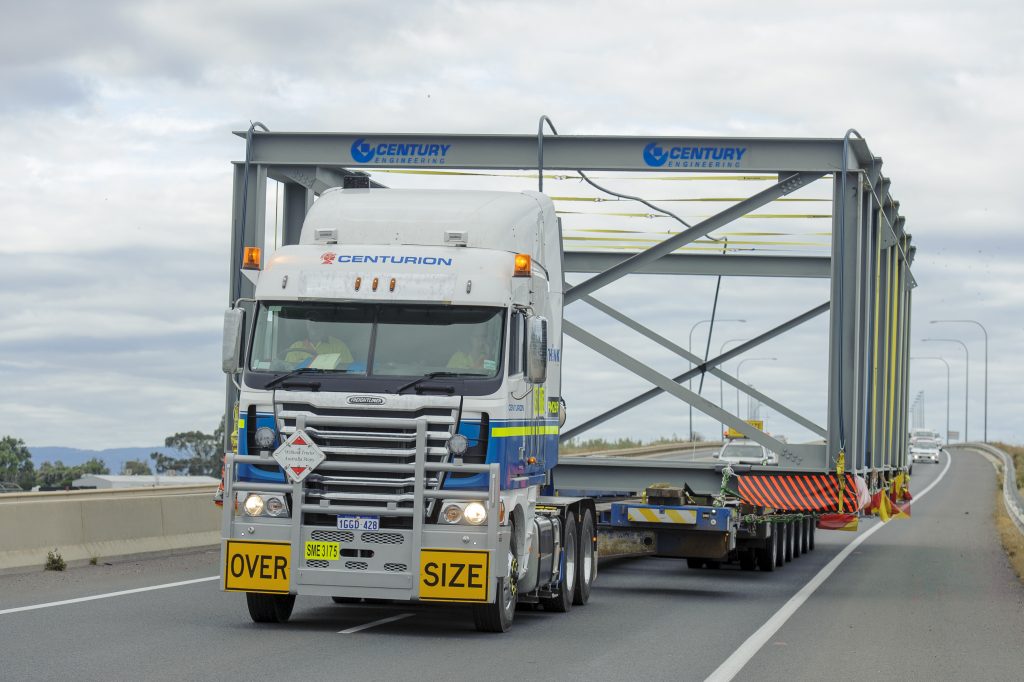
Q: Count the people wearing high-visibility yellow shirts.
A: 2